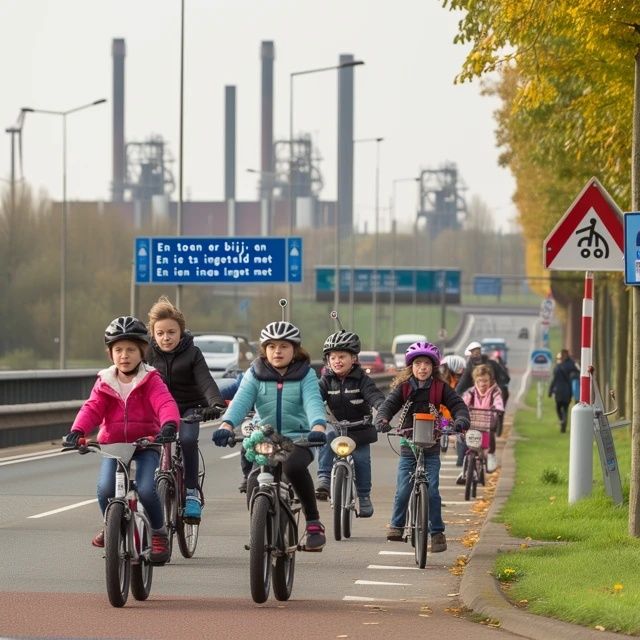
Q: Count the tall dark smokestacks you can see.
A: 4